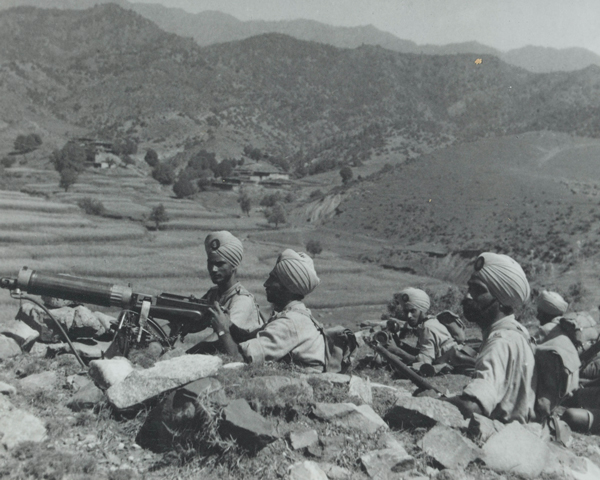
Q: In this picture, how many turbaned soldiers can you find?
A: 5